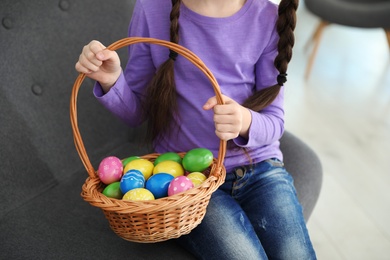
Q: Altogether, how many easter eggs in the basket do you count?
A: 12